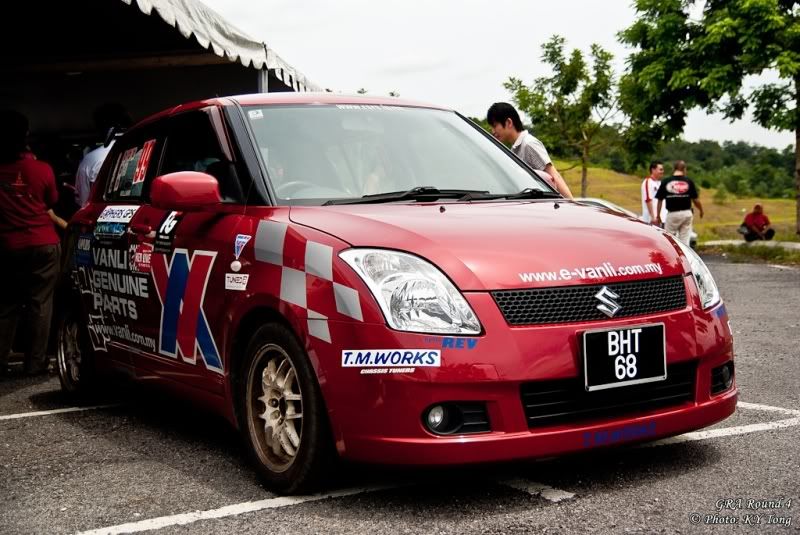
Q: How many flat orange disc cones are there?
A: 0